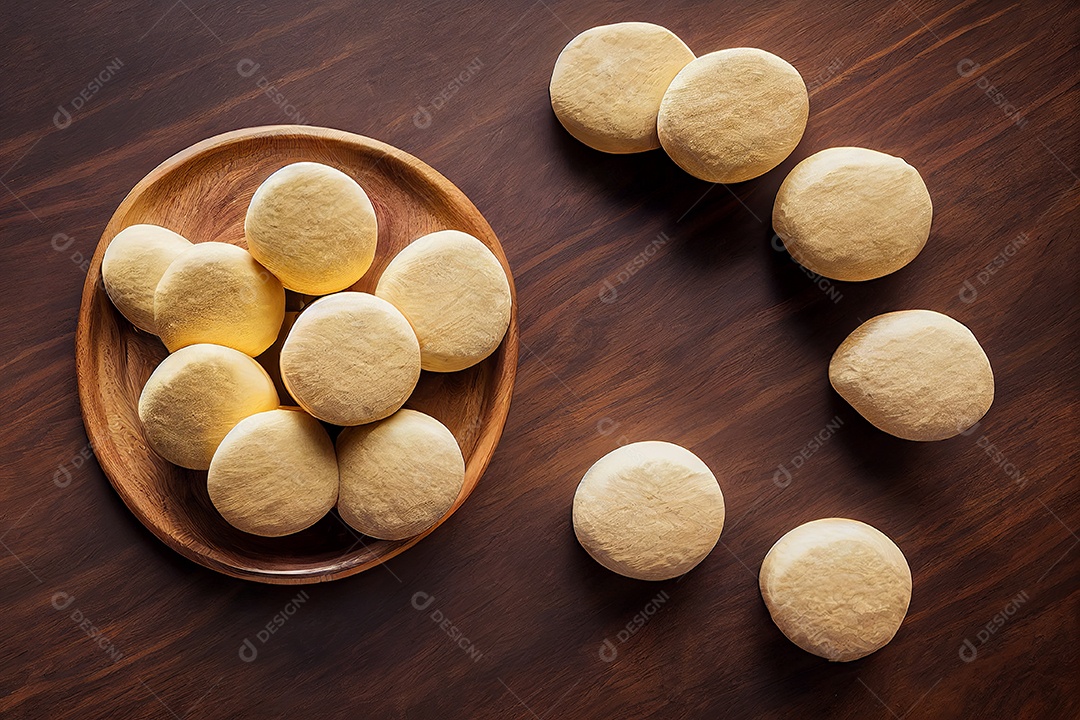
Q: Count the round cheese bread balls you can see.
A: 14